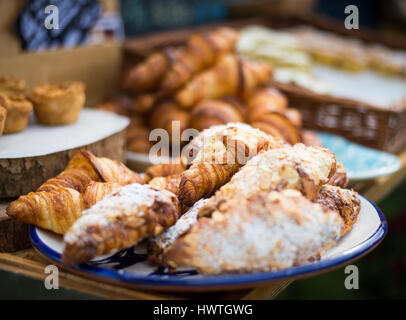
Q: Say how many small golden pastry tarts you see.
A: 4